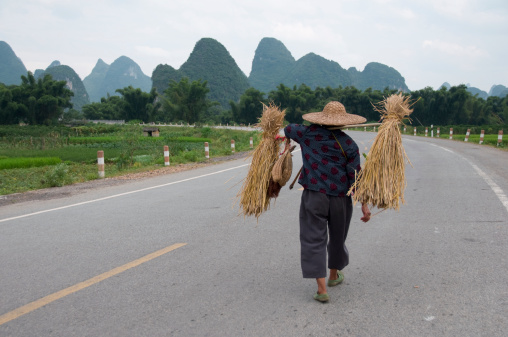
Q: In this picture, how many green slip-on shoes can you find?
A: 2